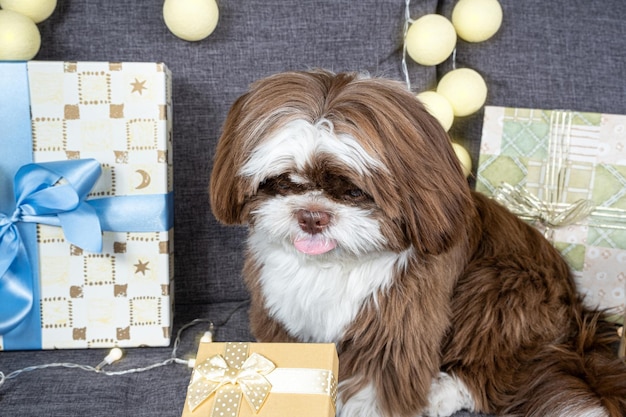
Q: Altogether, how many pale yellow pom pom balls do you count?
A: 8